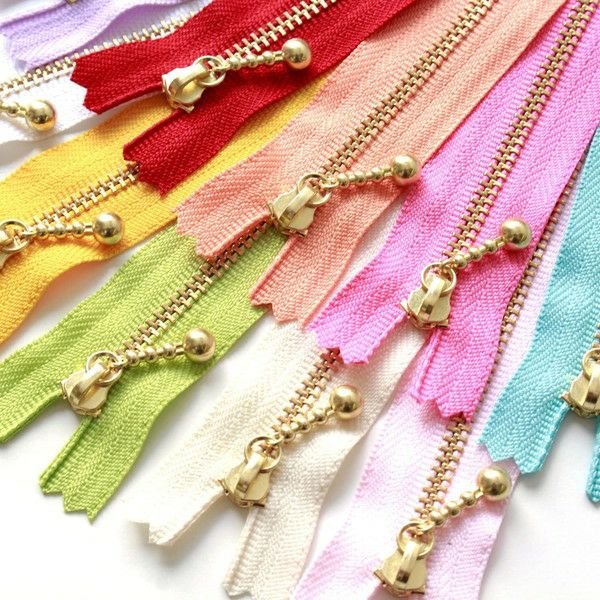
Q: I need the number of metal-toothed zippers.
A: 10